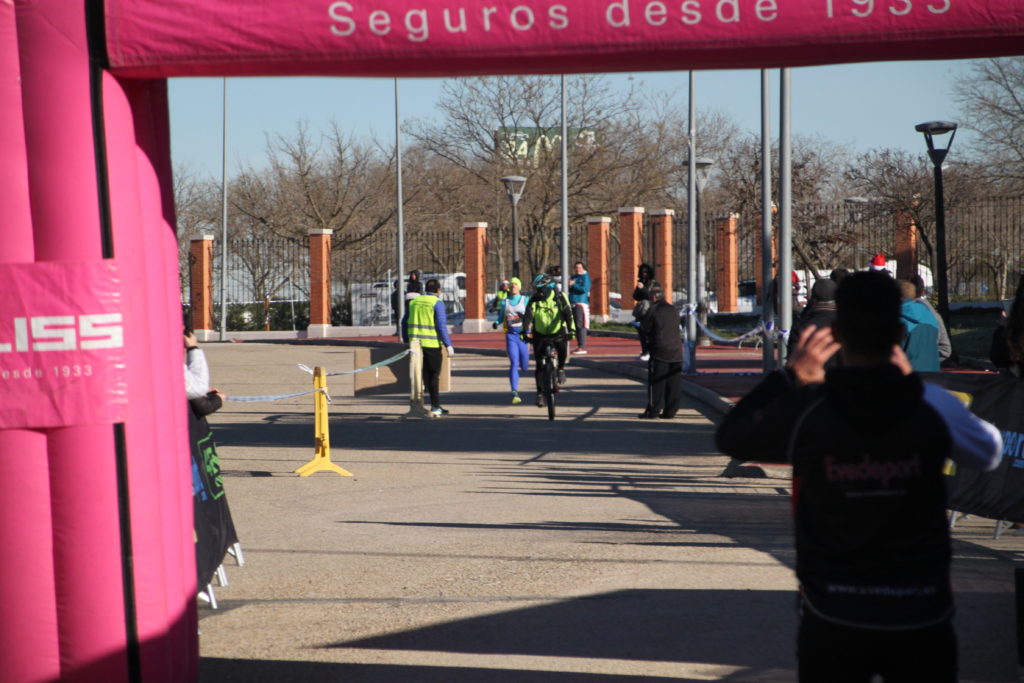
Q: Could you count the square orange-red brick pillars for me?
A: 9